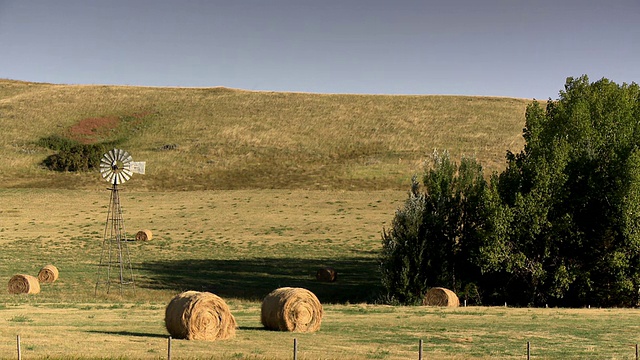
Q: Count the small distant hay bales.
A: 5